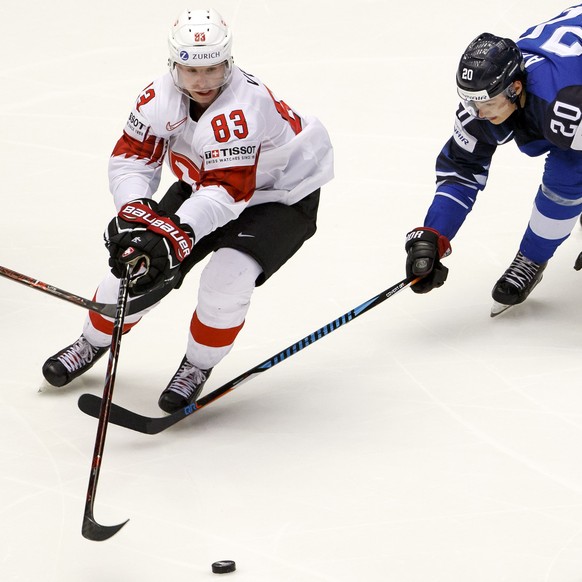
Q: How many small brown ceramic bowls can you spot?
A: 0